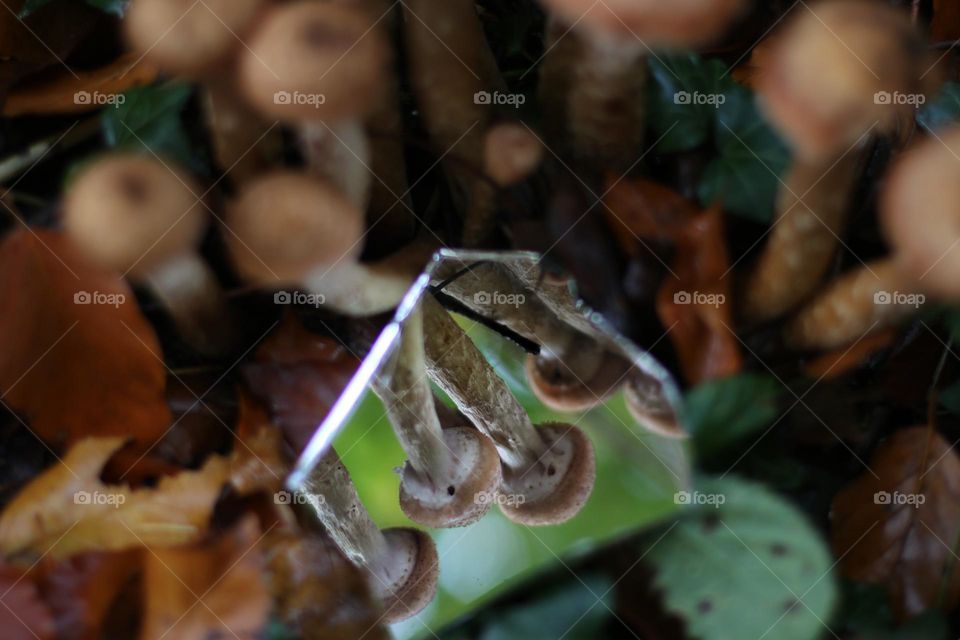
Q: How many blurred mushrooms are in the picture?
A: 8